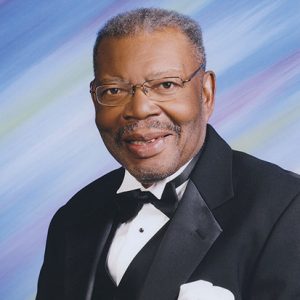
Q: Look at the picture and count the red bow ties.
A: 0